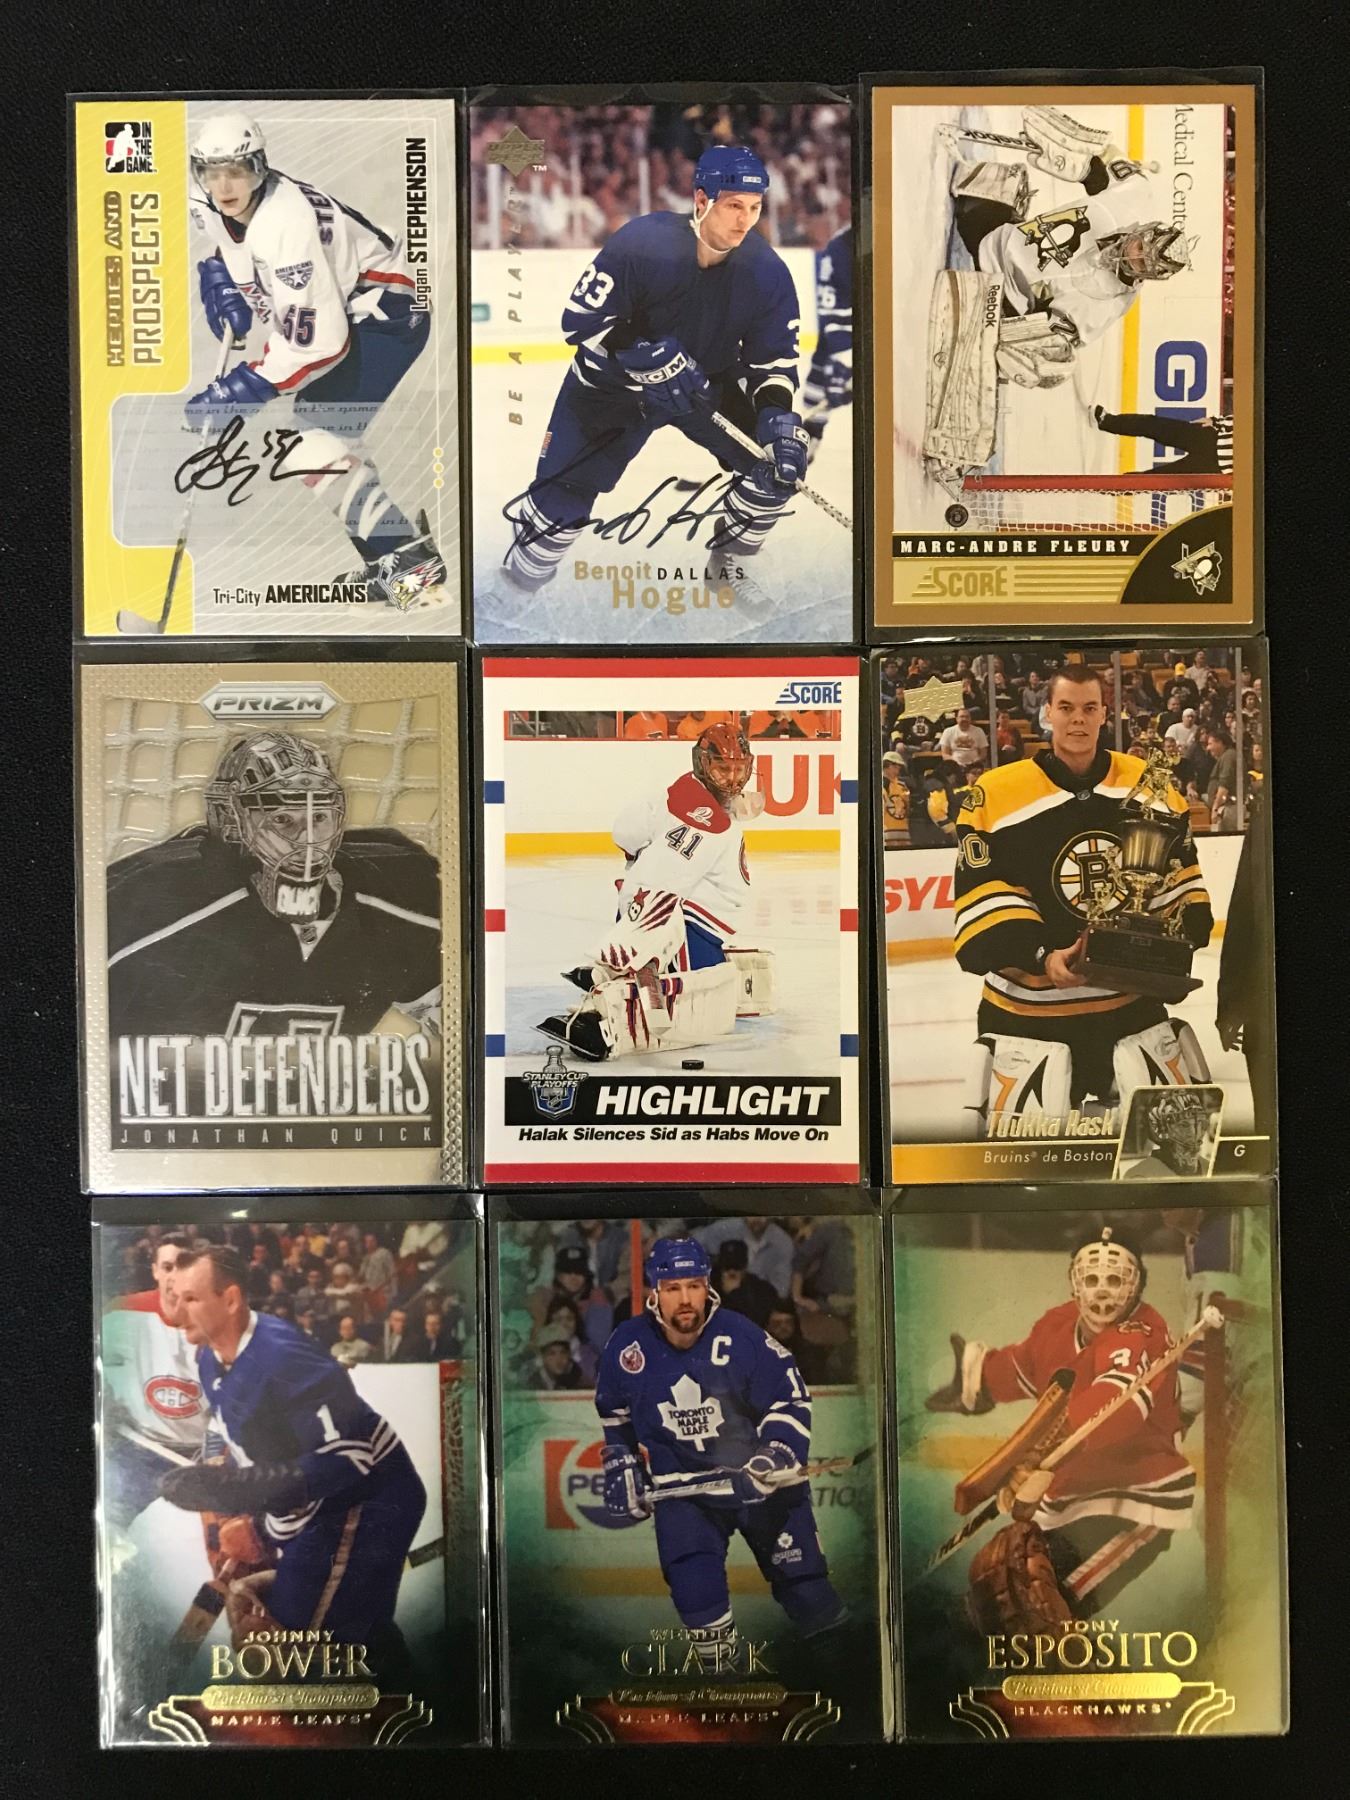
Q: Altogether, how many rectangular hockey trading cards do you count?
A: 9